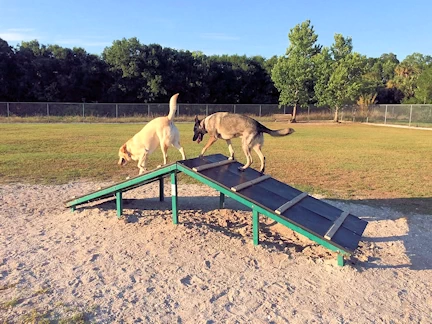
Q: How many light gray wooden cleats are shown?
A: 4